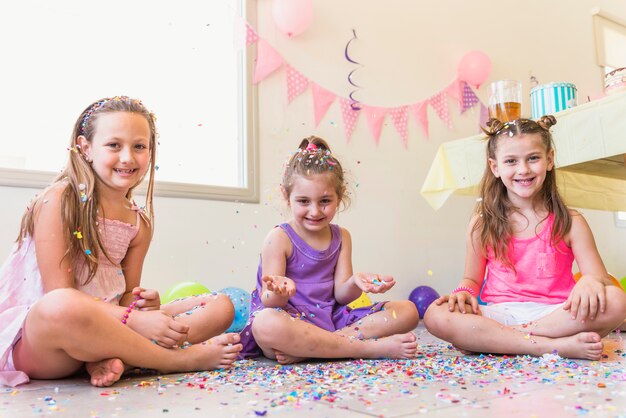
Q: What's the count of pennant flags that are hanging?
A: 12